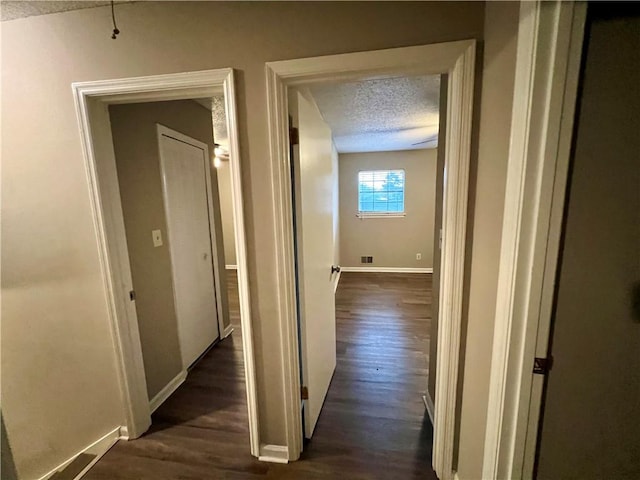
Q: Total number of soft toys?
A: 0